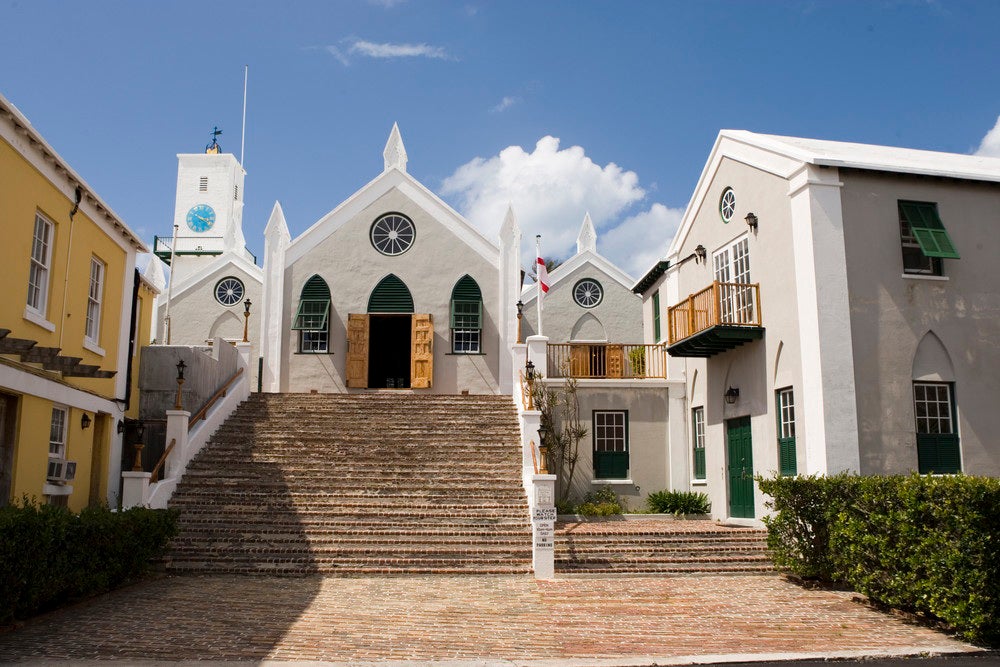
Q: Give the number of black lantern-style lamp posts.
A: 6